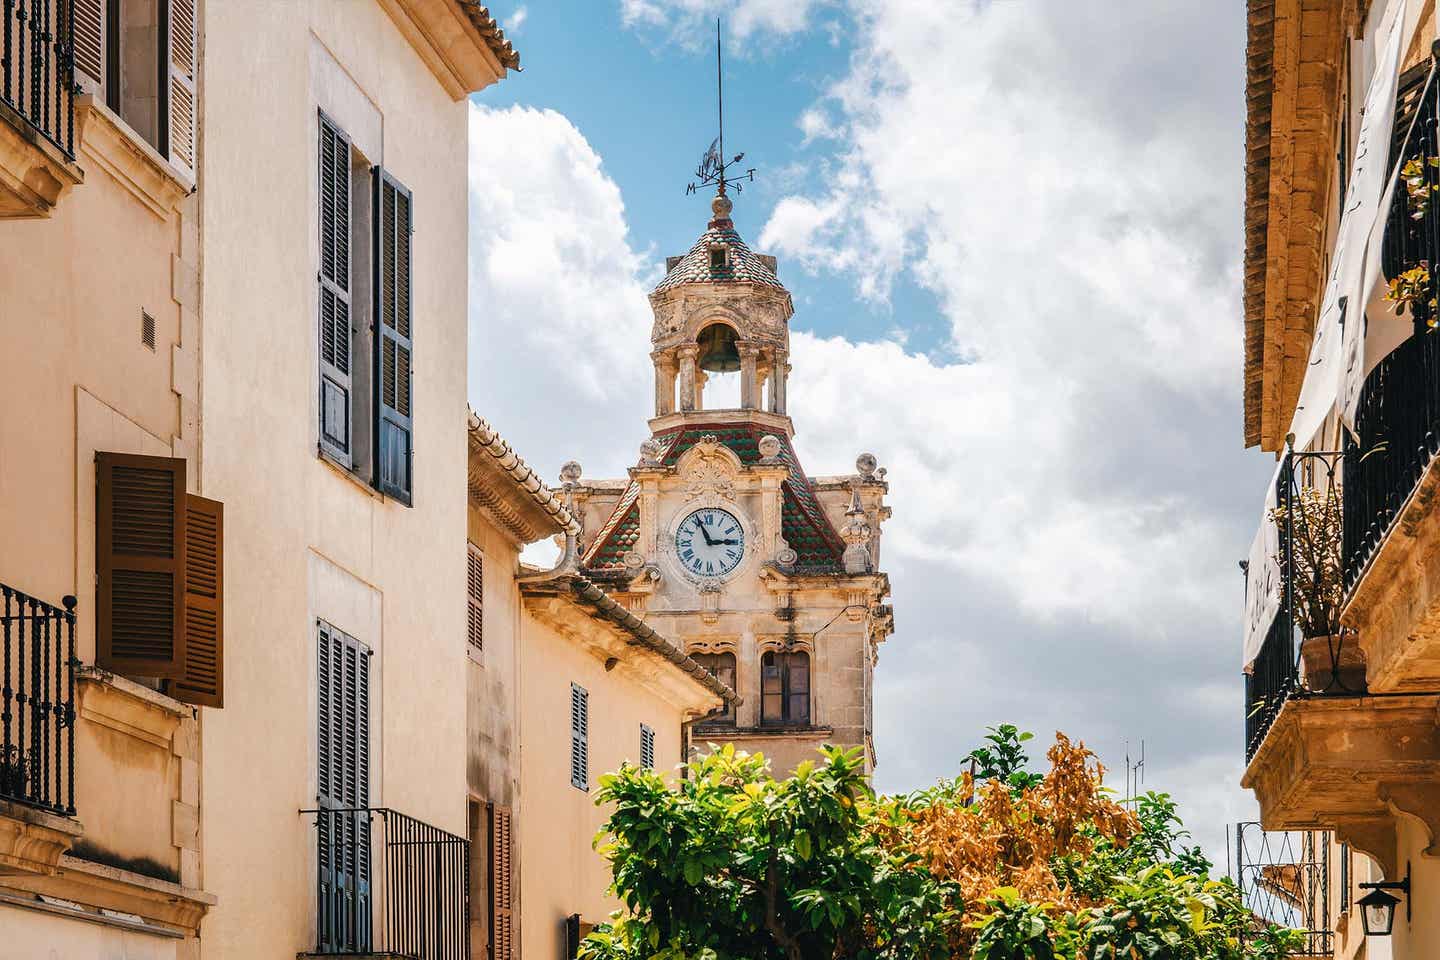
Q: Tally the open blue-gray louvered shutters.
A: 2